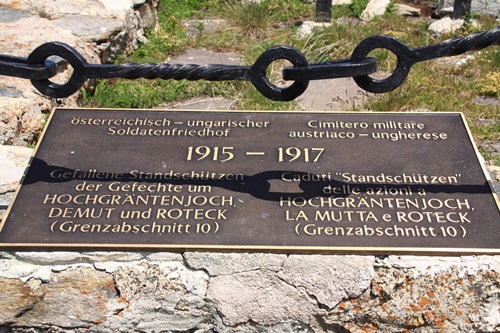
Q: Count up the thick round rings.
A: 3